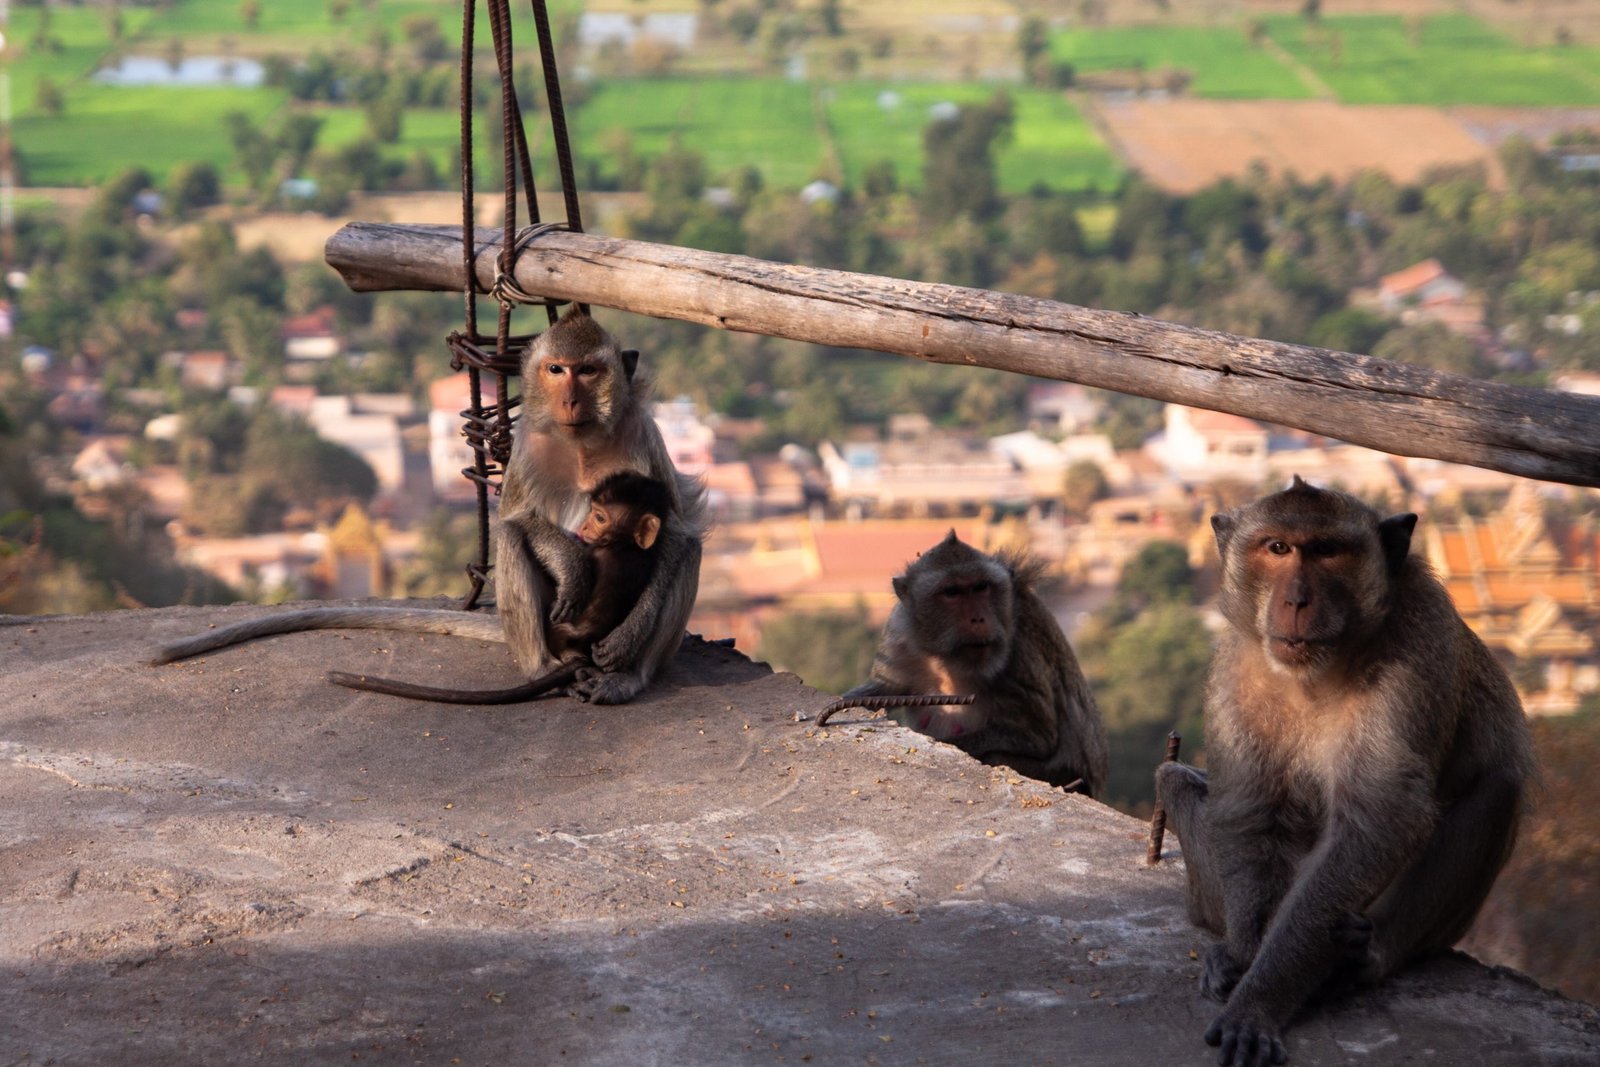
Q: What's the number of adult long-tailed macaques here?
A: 3